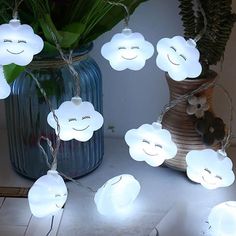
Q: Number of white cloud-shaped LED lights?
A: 10